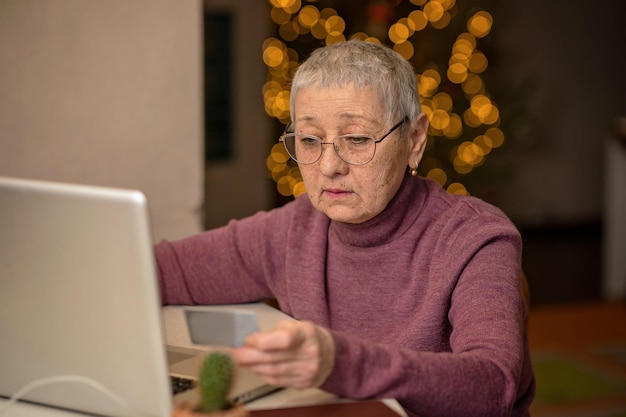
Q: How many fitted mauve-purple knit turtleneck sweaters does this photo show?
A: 1